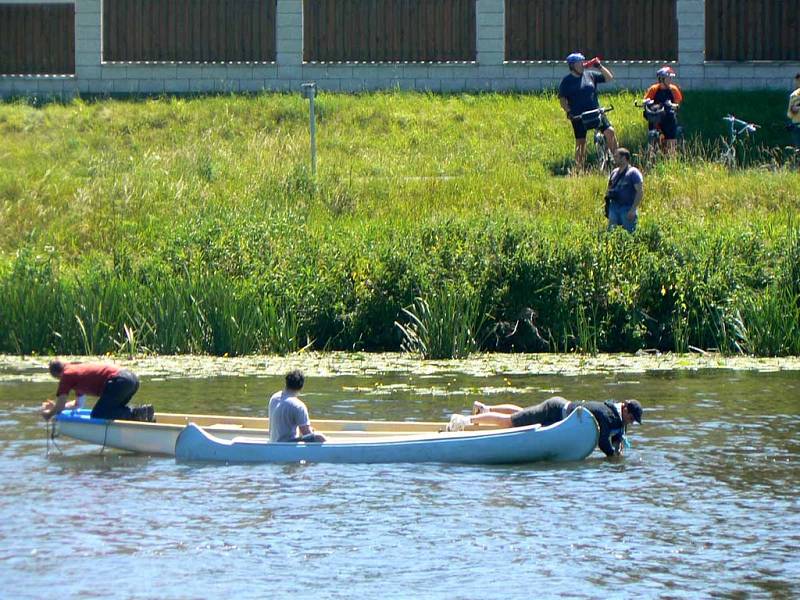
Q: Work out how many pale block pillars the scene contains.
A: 4